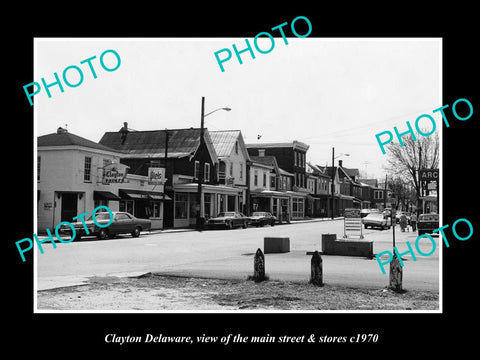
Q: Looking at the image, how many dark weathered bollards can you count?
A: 3